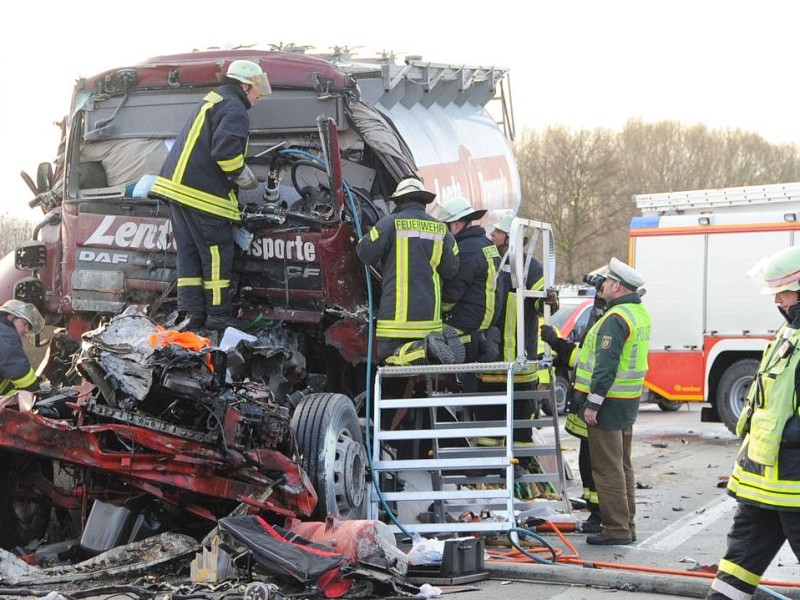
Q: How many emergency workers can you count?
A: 8